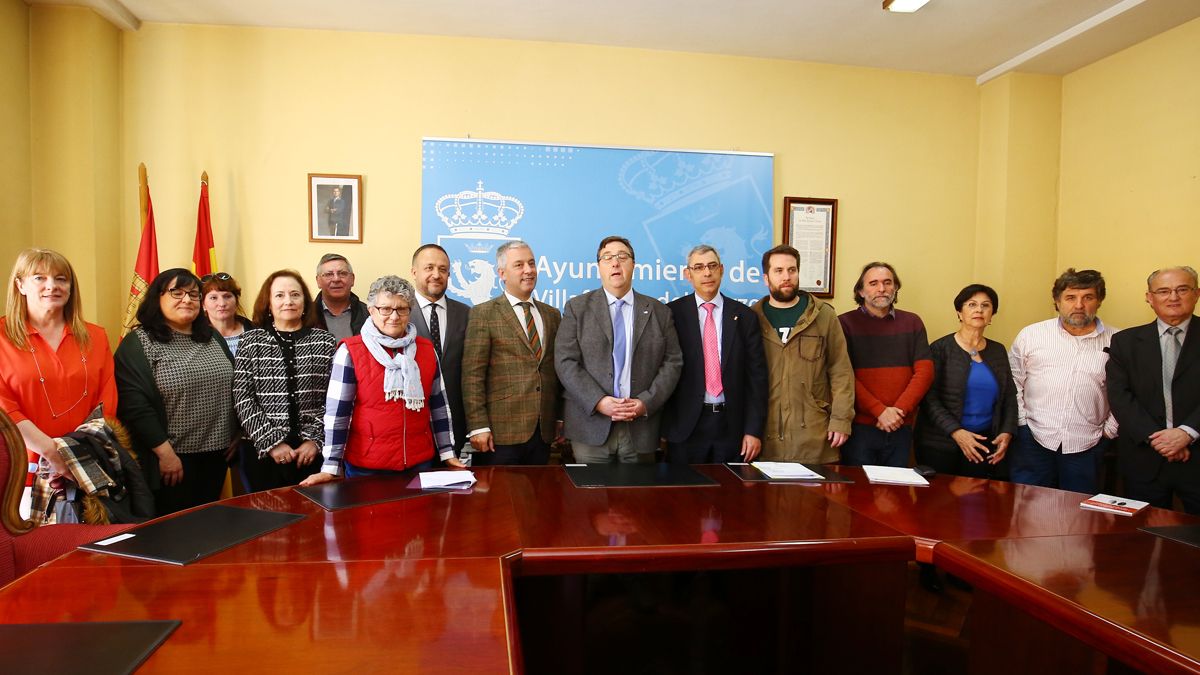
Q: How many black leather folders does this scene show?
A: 6